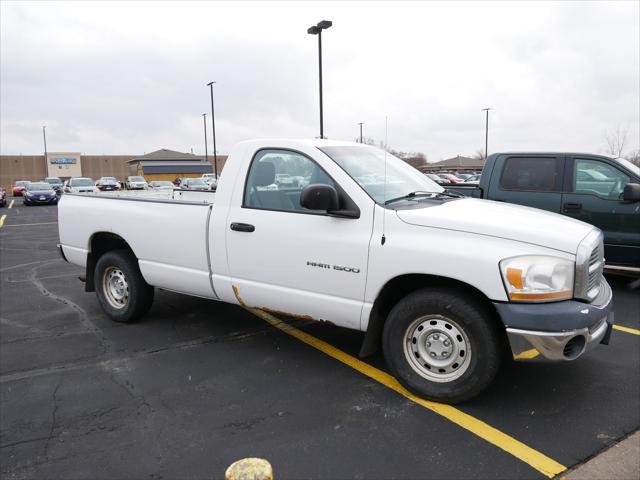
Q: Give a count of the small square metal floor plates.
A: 0